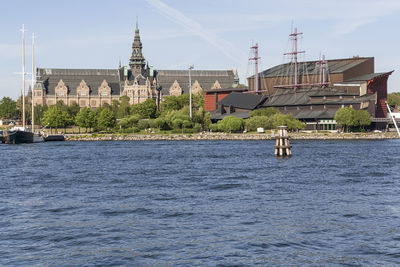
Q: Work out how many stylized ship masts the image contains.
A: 3